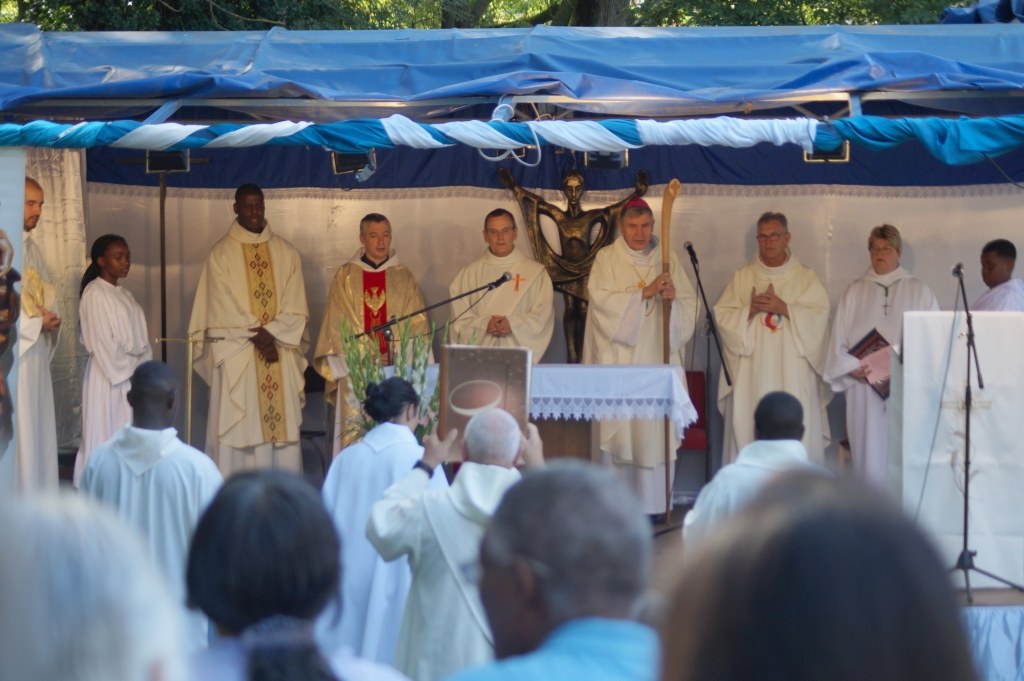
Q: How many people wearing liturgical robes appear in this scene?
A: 13